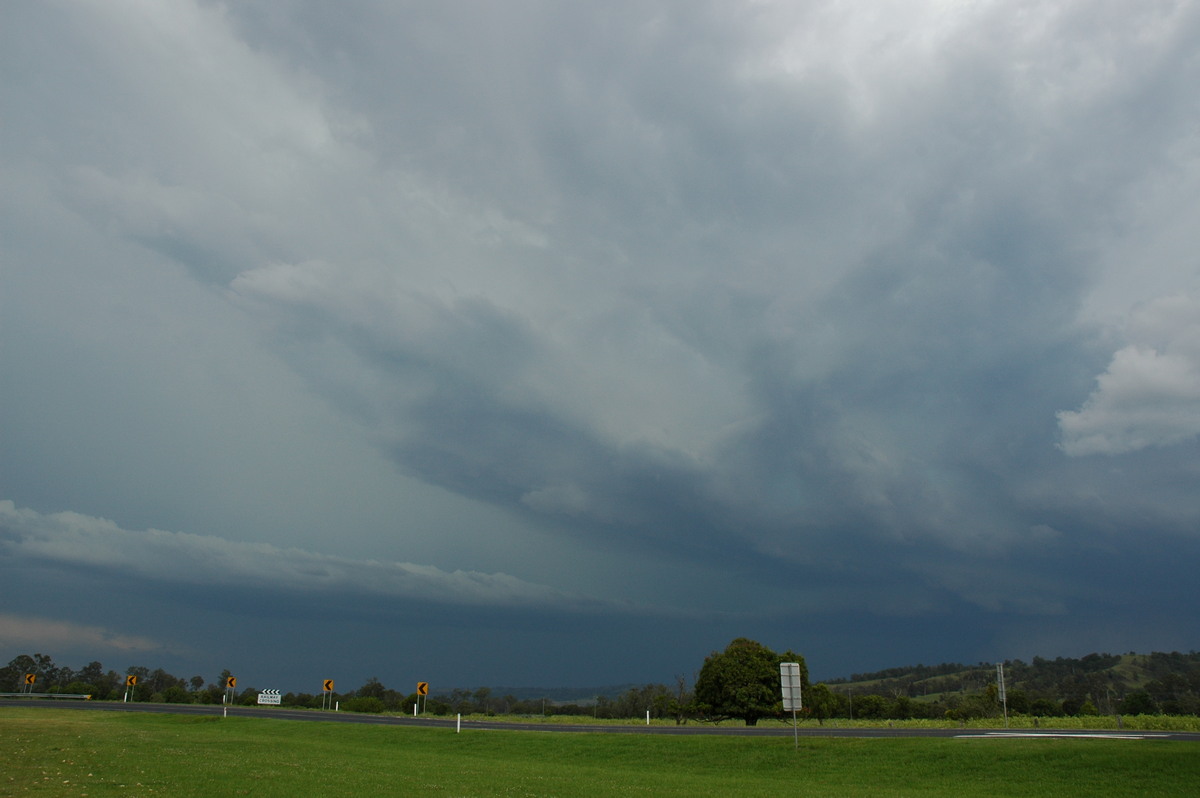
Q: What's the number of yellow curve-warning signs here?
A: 5